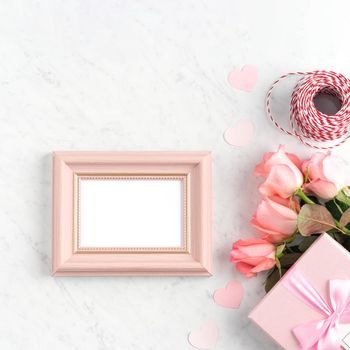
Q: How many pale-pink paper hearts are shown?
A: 4